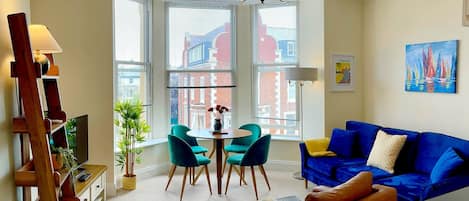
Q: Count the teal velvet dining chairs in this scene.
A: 4